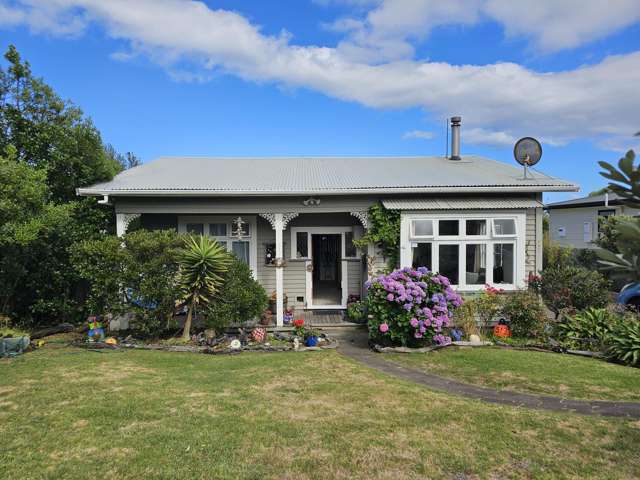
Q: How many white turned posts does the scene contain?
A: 2